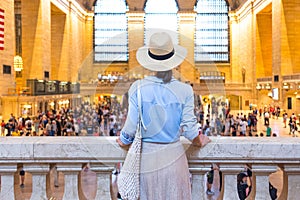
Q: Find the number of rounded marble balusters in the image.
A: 8